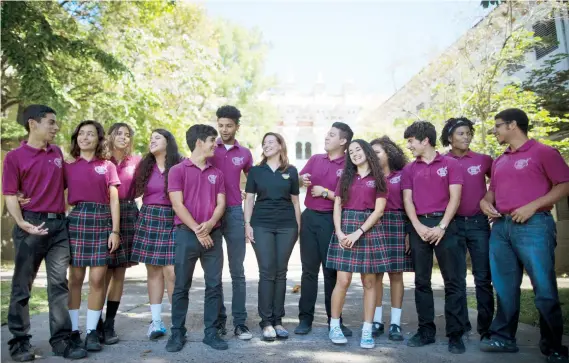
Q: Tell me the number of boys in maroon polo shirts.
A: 7